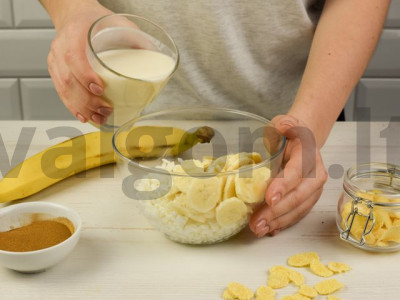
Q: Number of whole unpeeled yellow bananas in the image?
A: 1